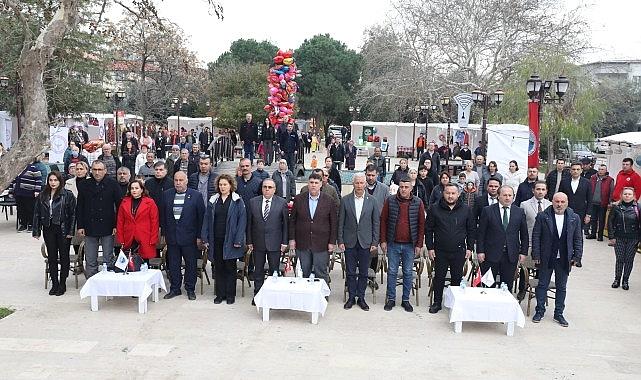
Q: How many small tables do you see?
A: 3